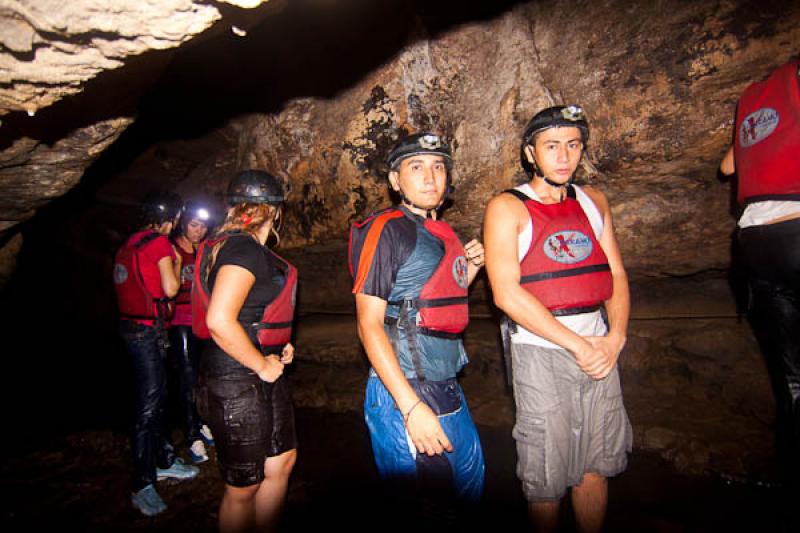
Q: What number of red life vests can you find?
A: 6